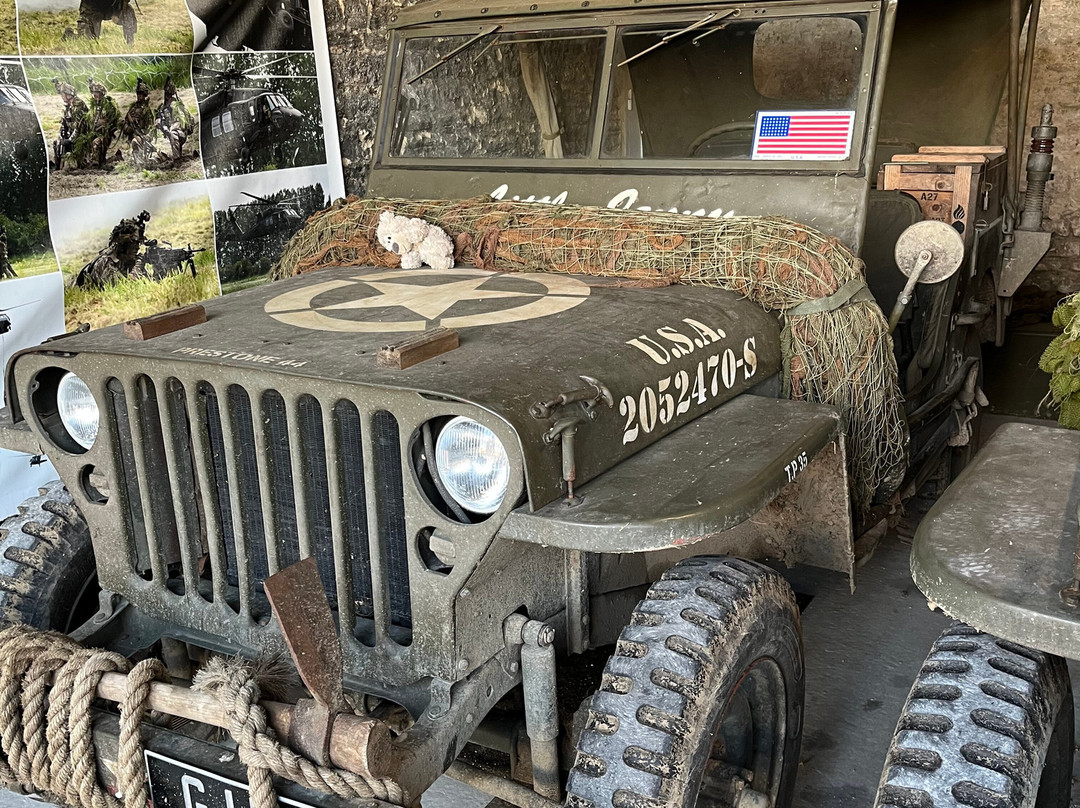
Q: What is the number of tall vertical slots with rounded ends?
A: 9